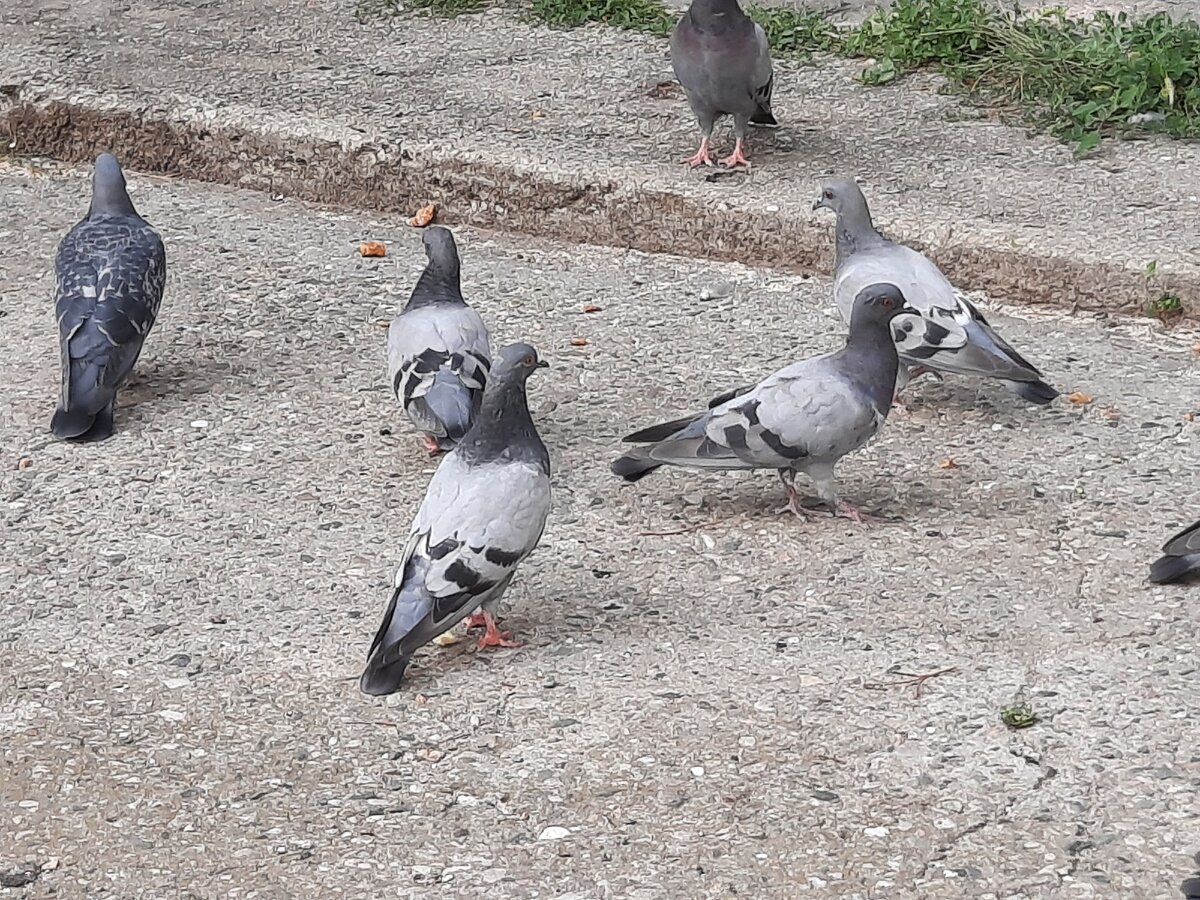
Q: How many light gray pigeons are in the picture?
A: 4